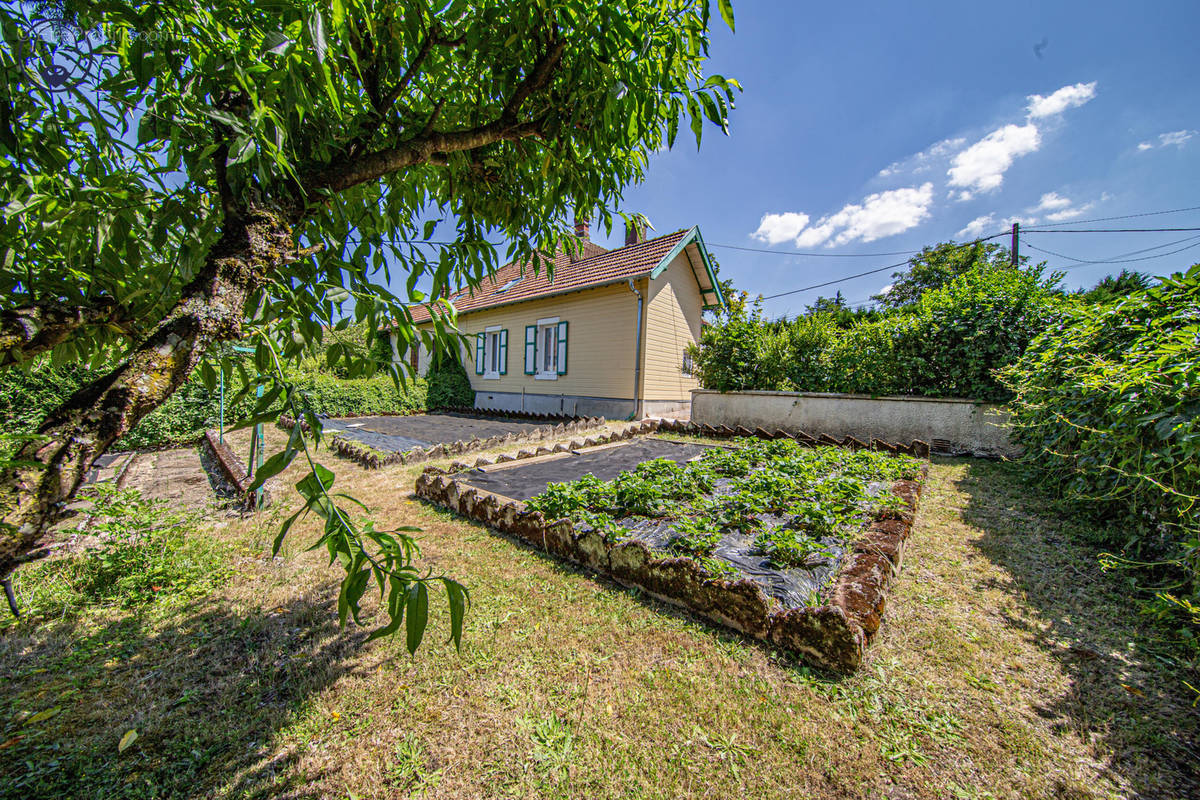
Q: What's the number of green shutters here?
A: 4